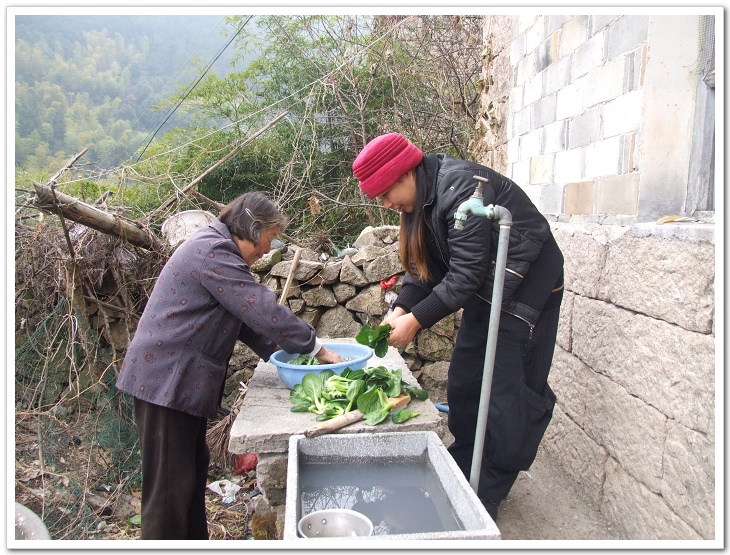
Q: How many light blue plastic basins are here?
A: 1